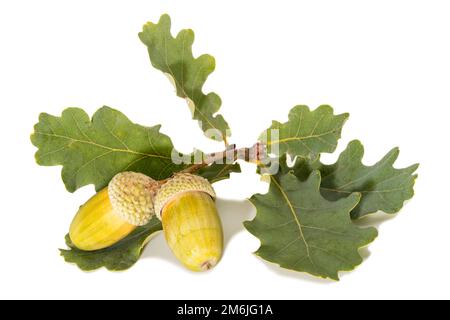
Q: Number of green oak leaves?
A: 6